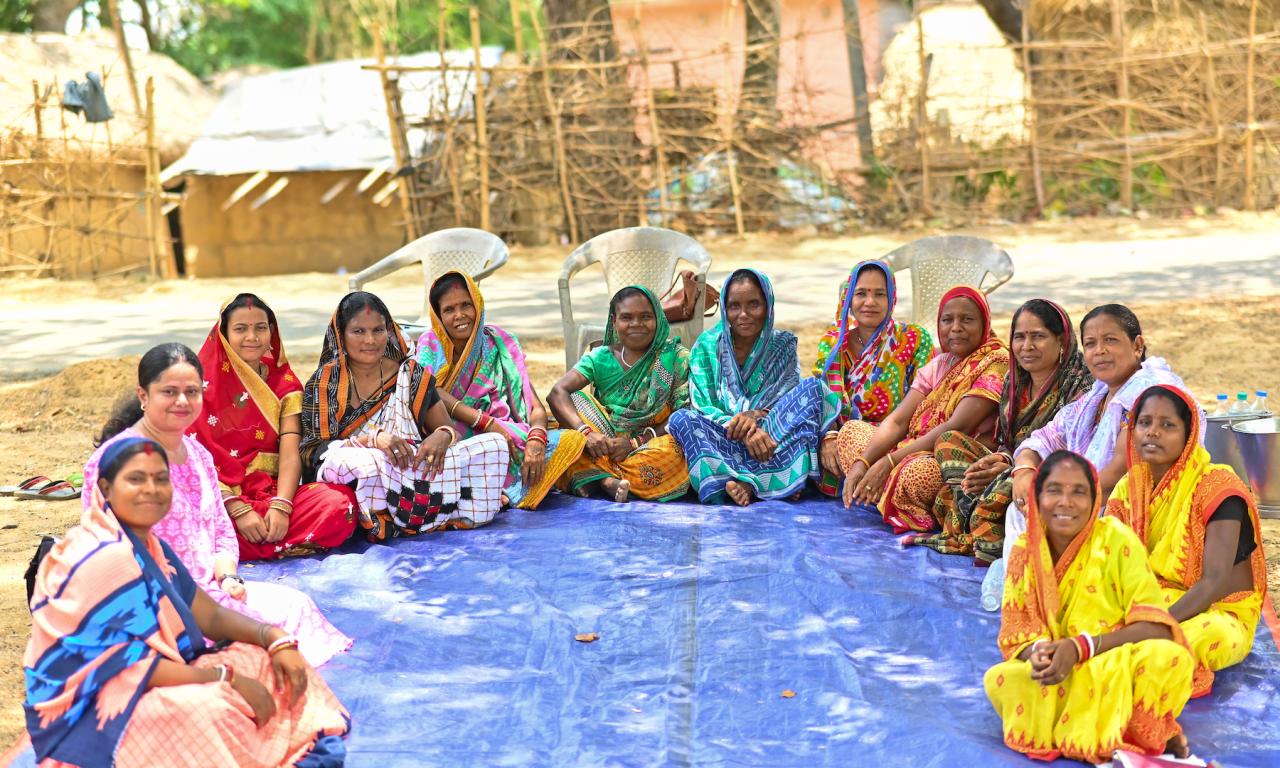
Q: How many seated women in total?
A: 13